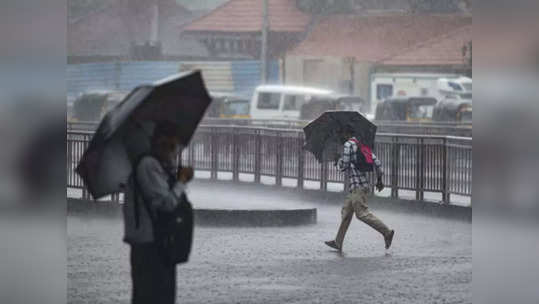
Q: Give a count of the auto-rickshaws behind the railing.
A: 5